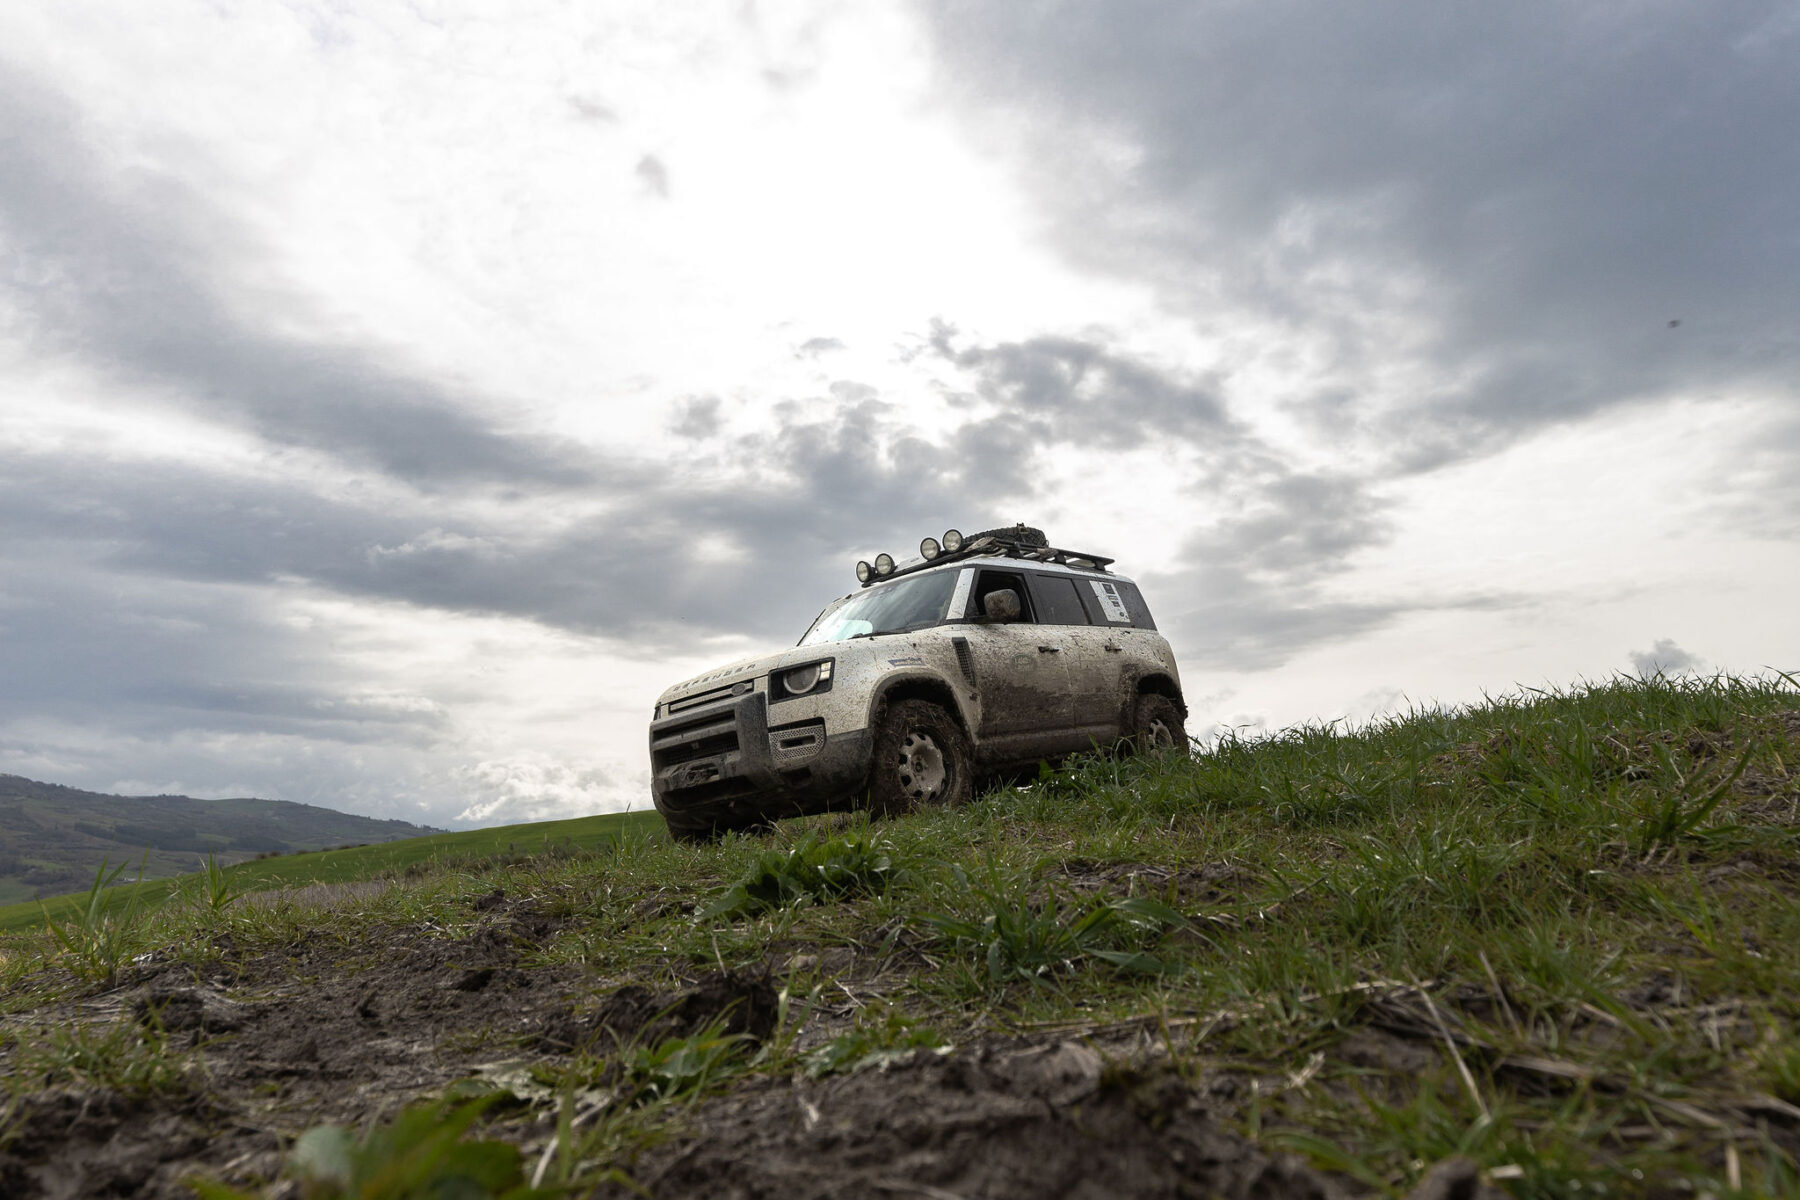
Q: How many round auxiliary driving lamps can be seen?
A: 4